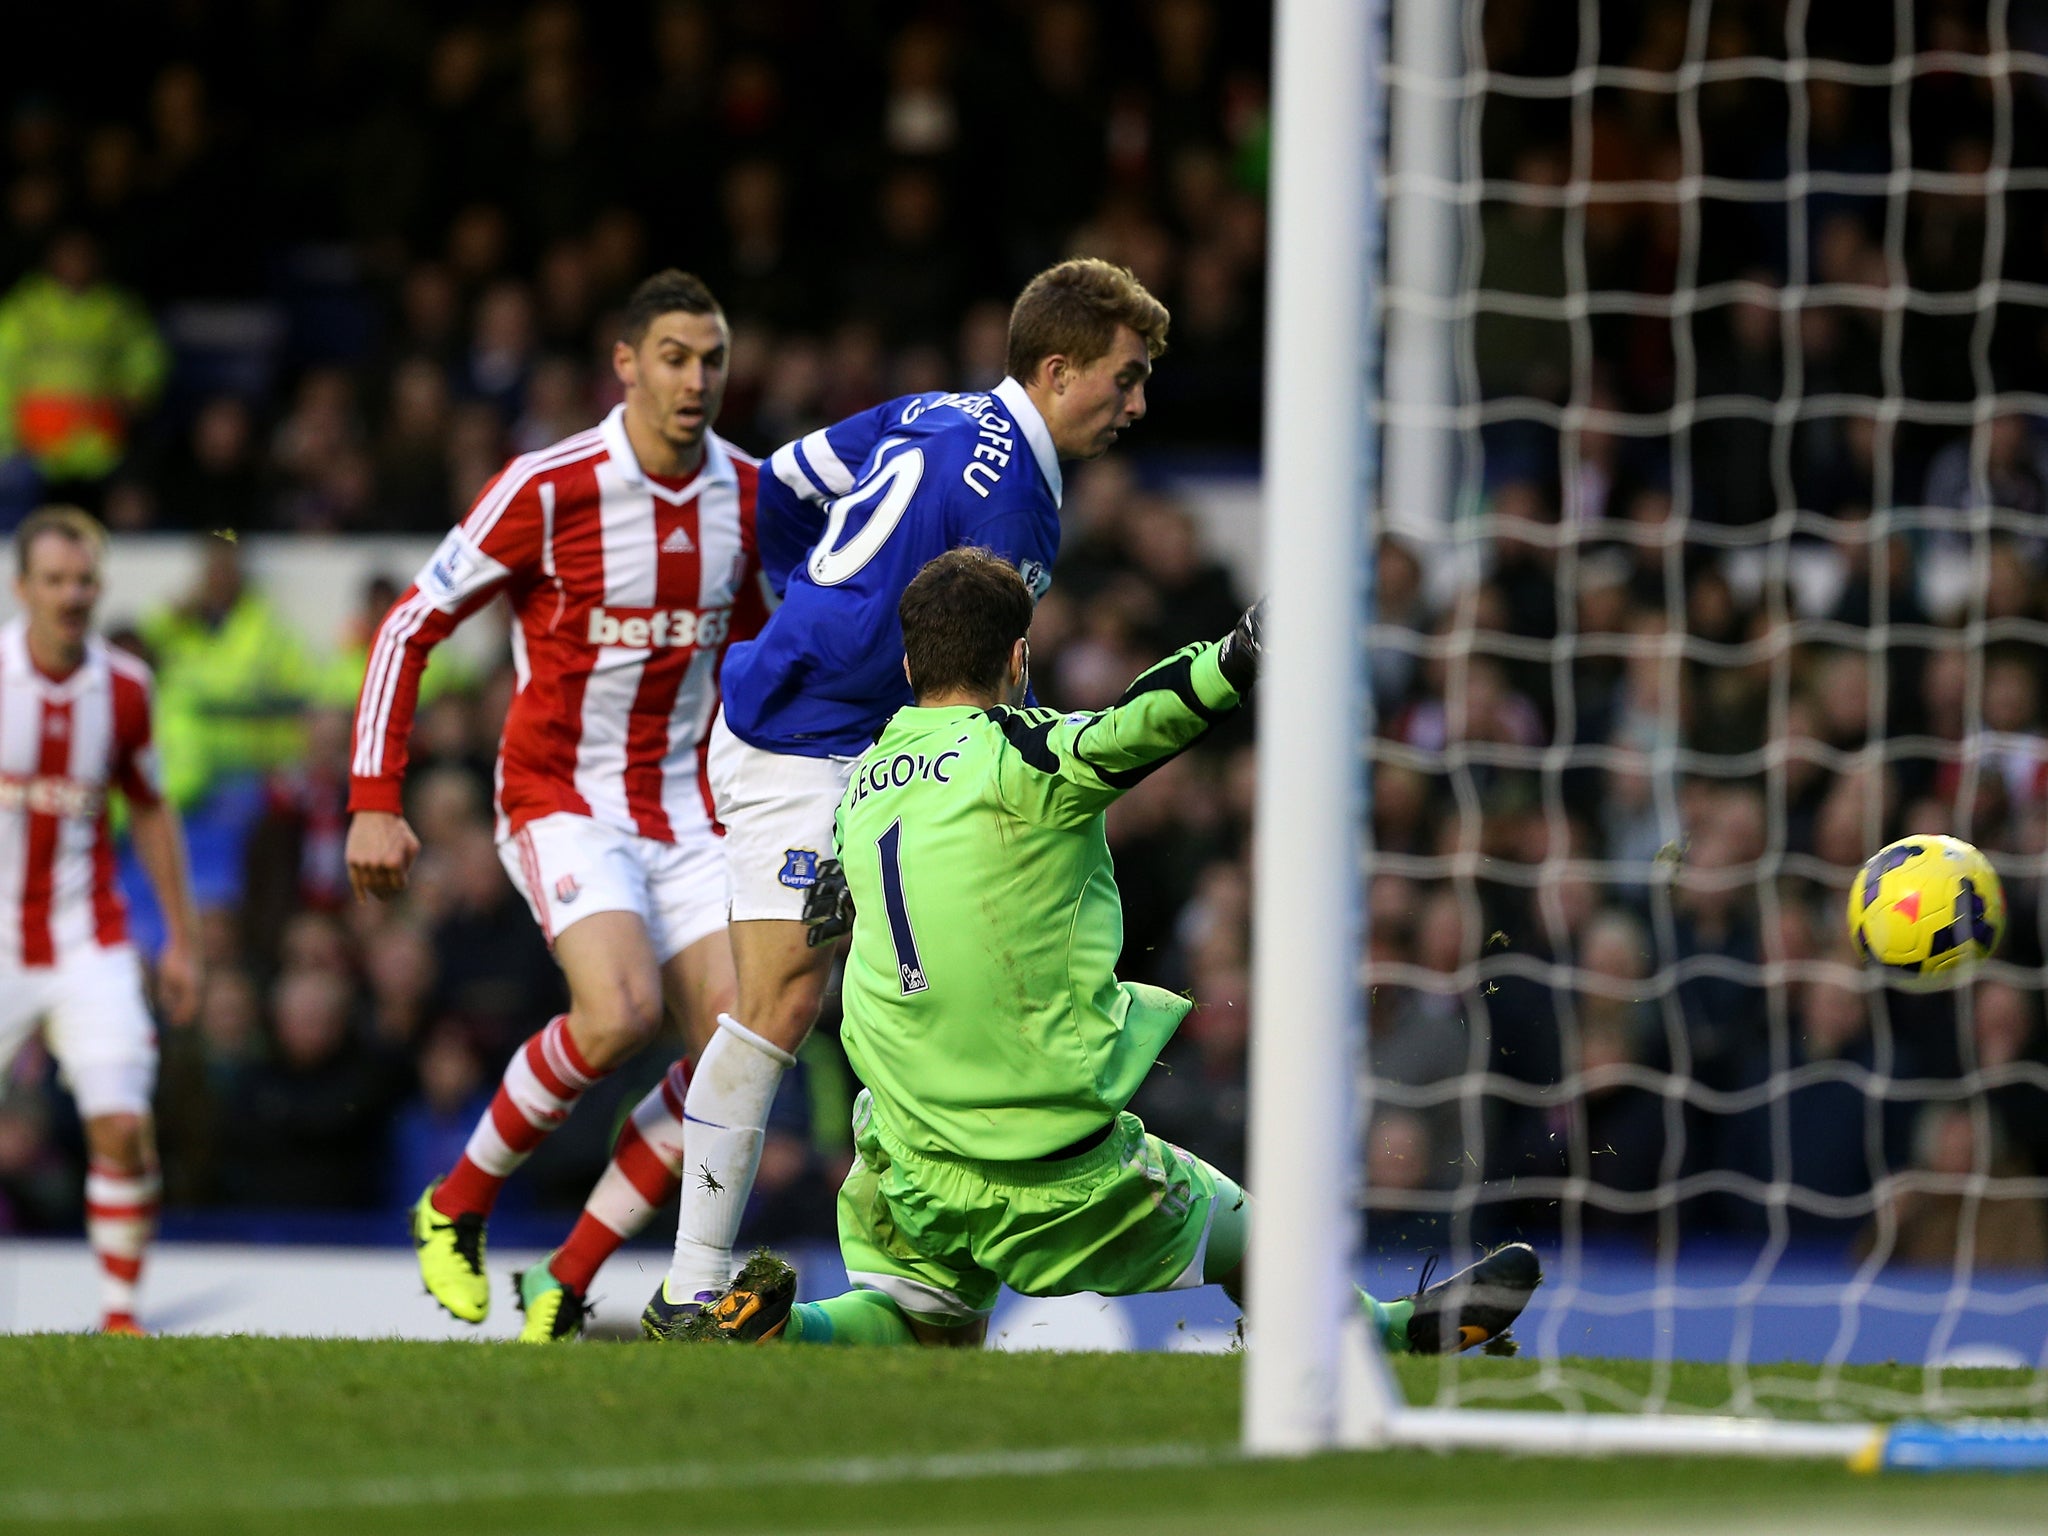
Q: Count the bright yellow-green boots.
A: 2